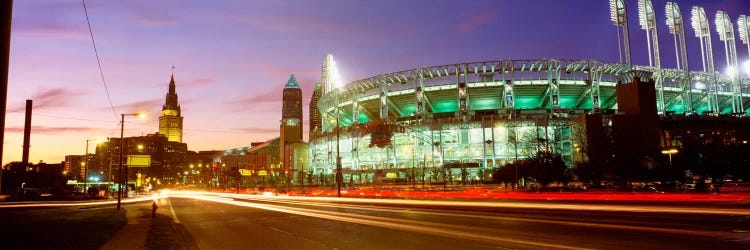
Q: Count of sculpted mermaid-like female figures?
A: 0